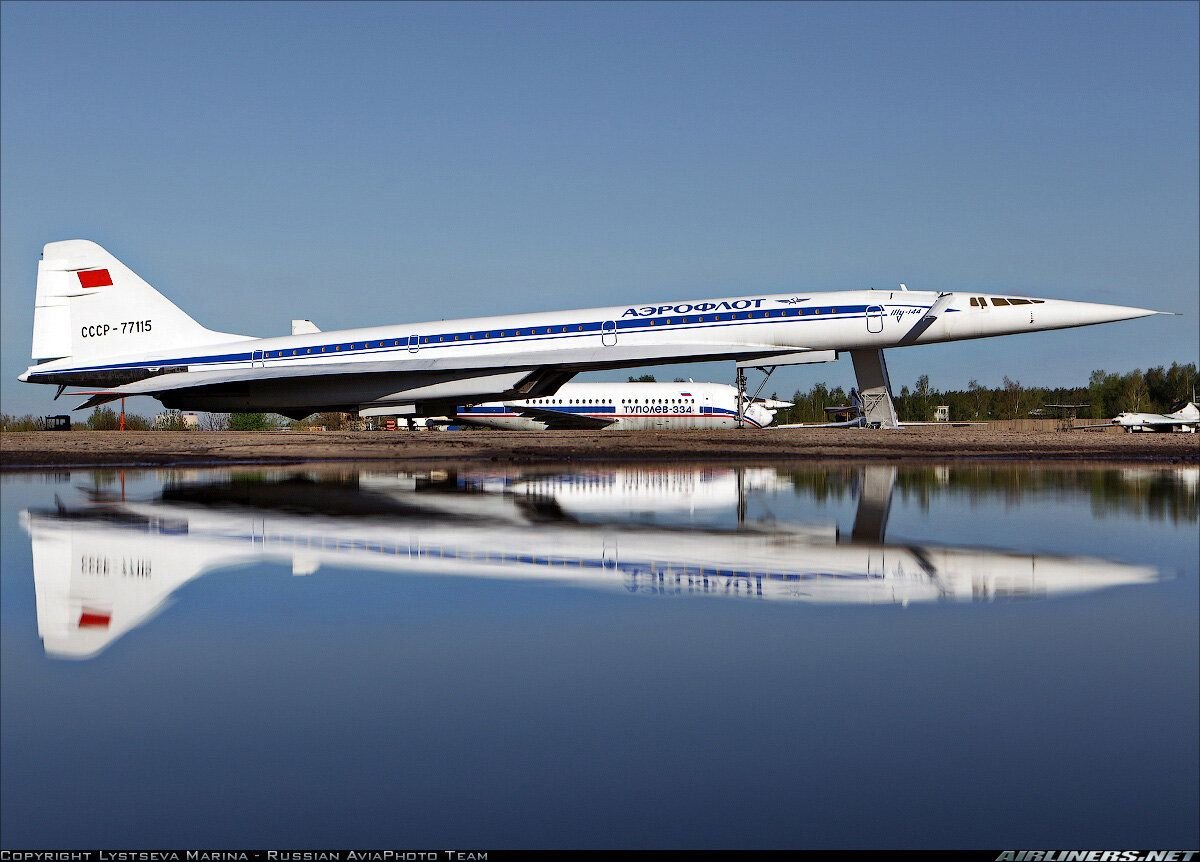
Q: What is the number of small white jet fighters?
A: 1